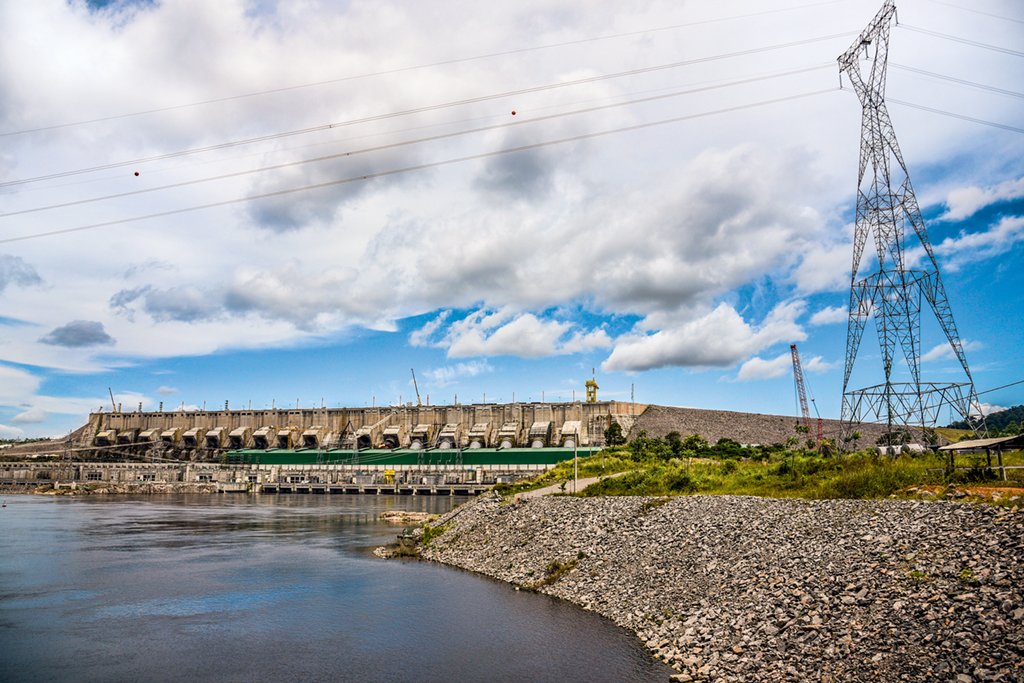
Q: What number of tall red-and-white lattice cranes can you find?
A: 1